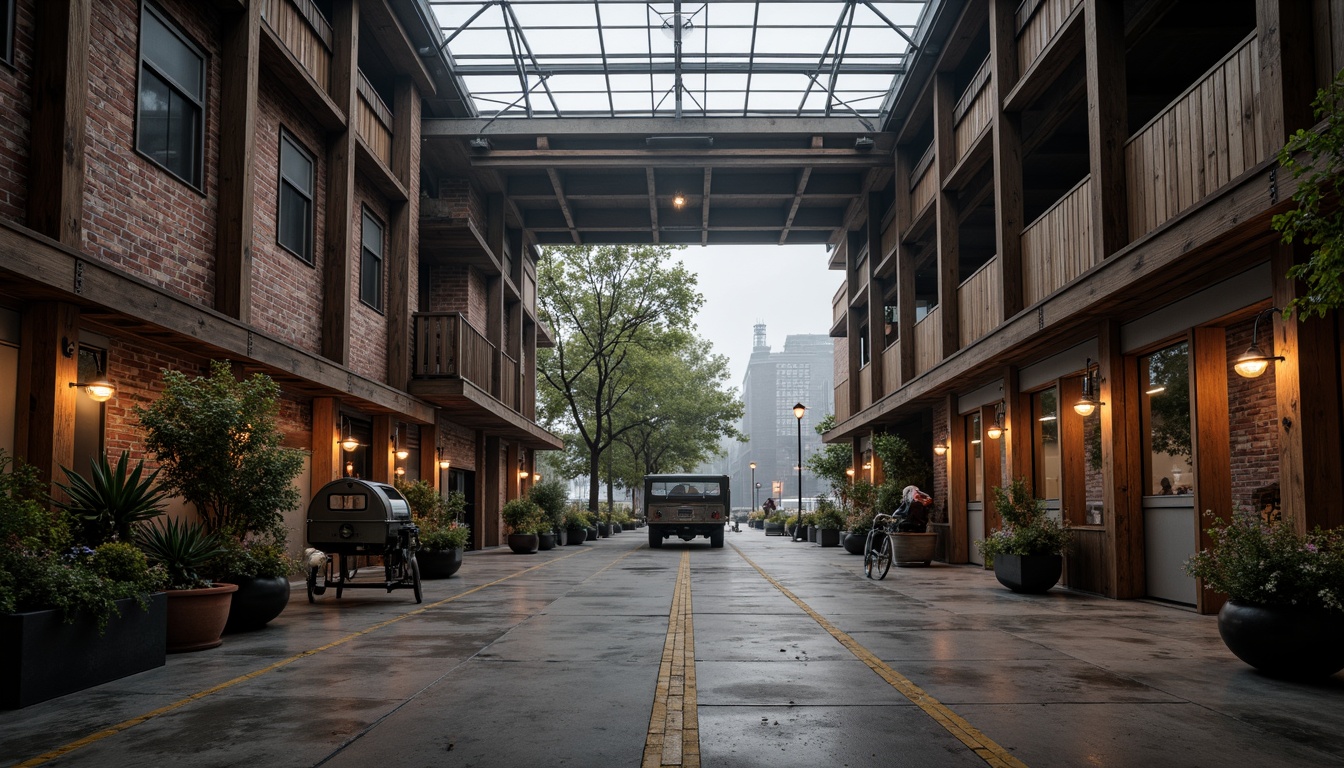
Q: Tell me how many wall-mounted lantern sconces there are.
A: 12